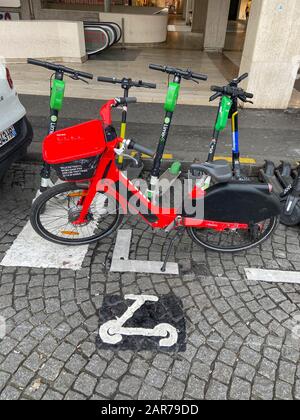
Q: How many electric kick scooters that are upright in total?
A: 5